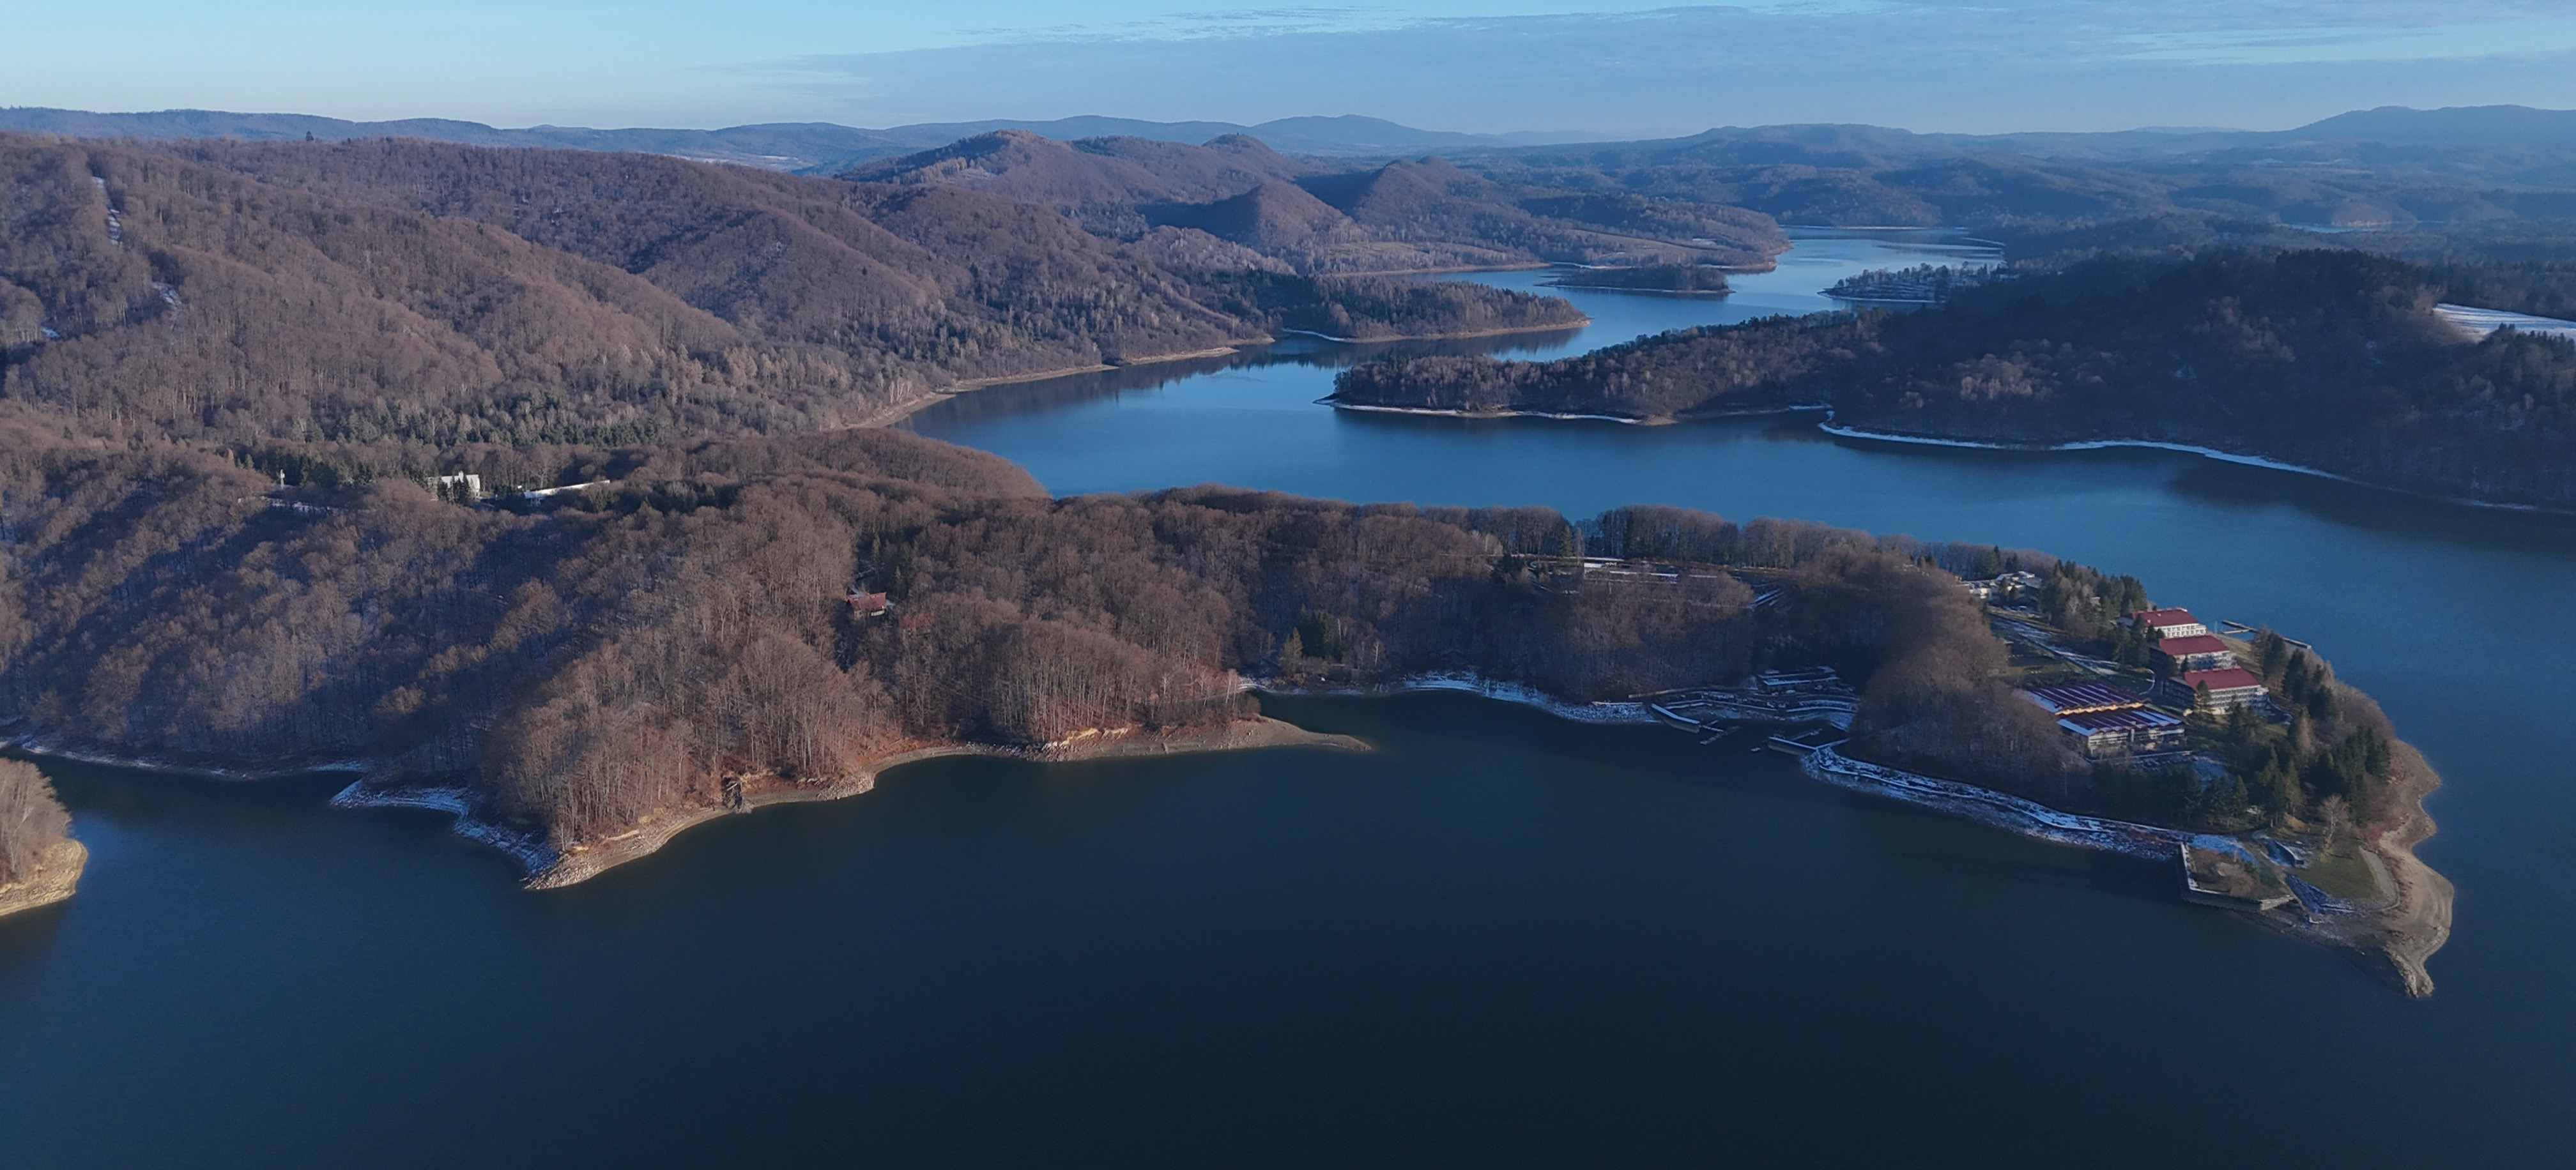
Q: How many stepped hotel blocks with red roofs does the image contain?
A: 3